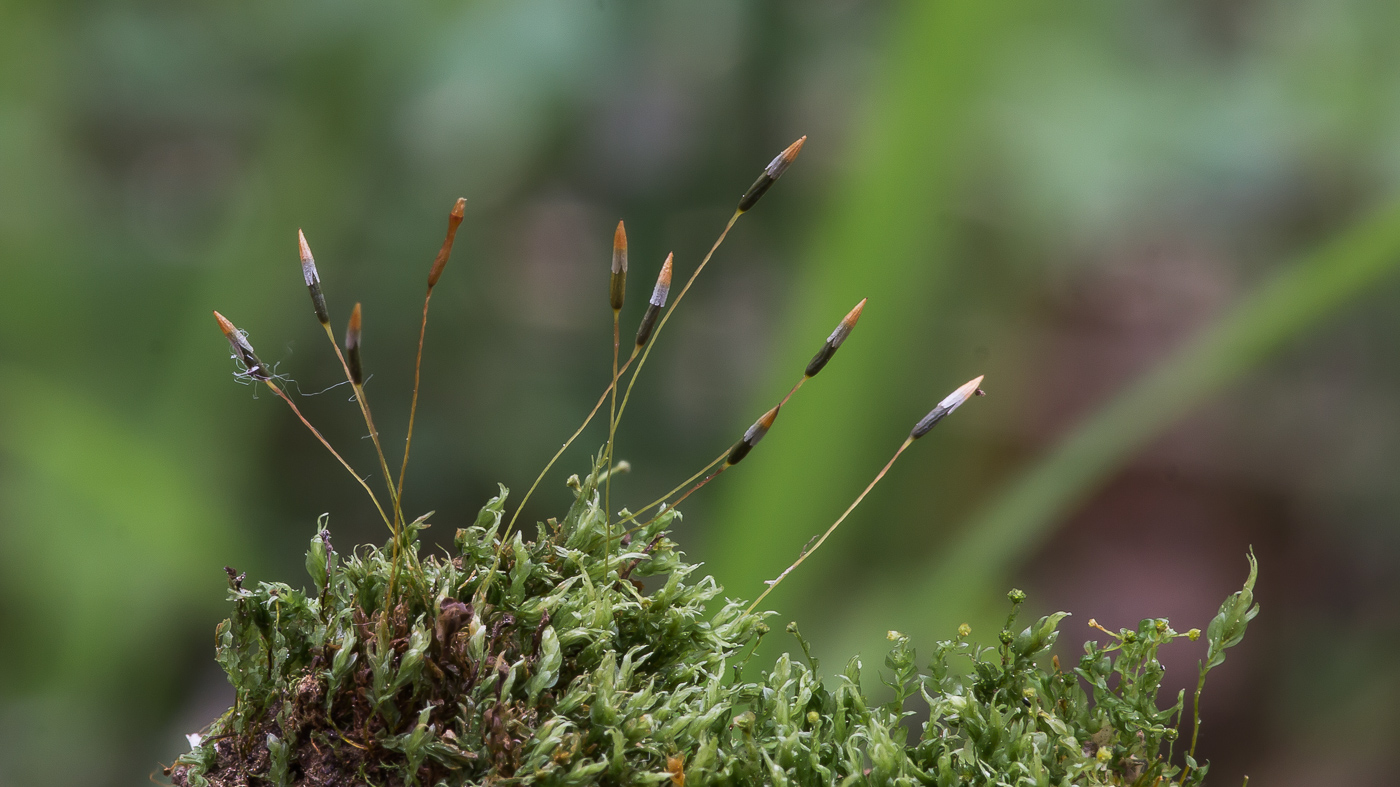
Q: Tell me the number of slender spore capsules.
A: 10